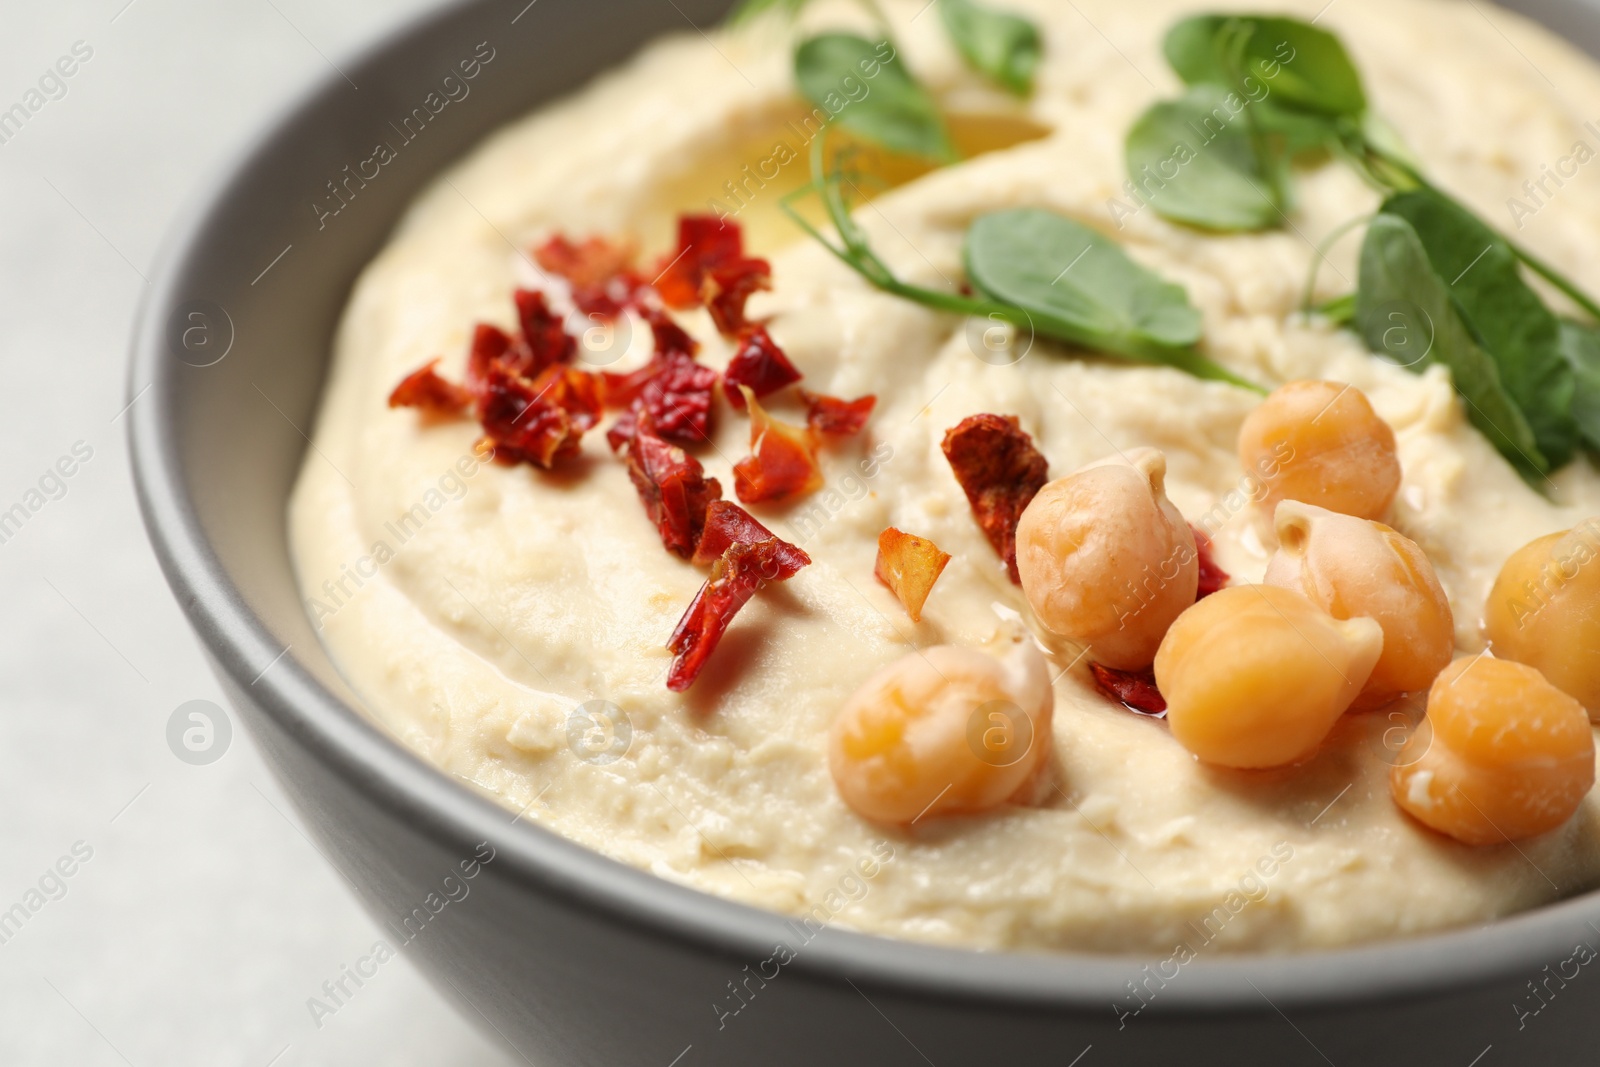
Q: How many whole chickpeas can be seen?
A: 7